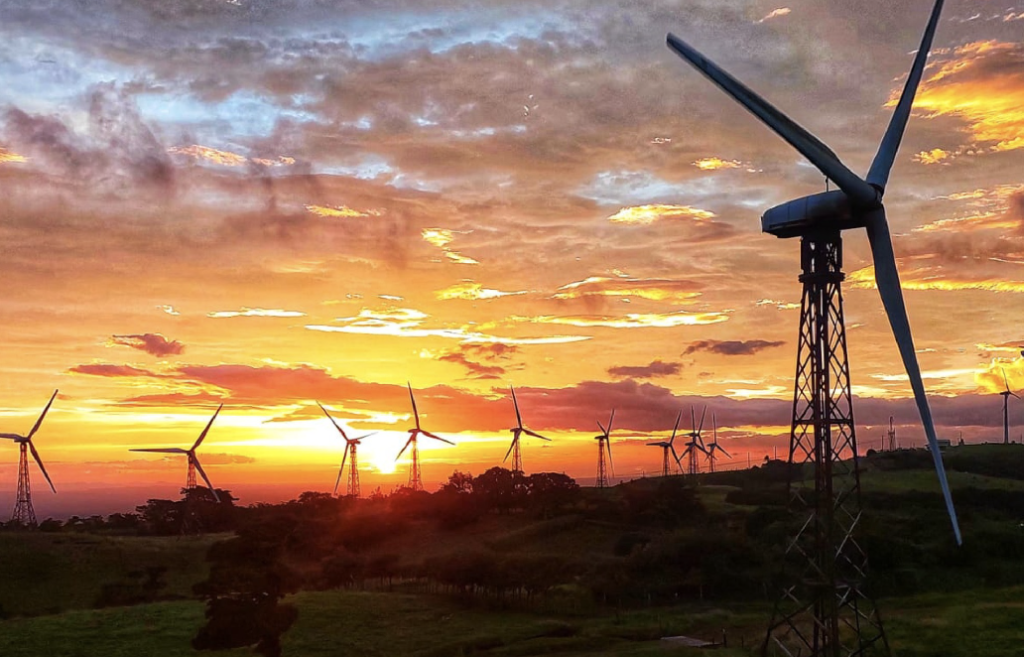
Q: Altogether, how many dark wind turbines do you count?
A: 12